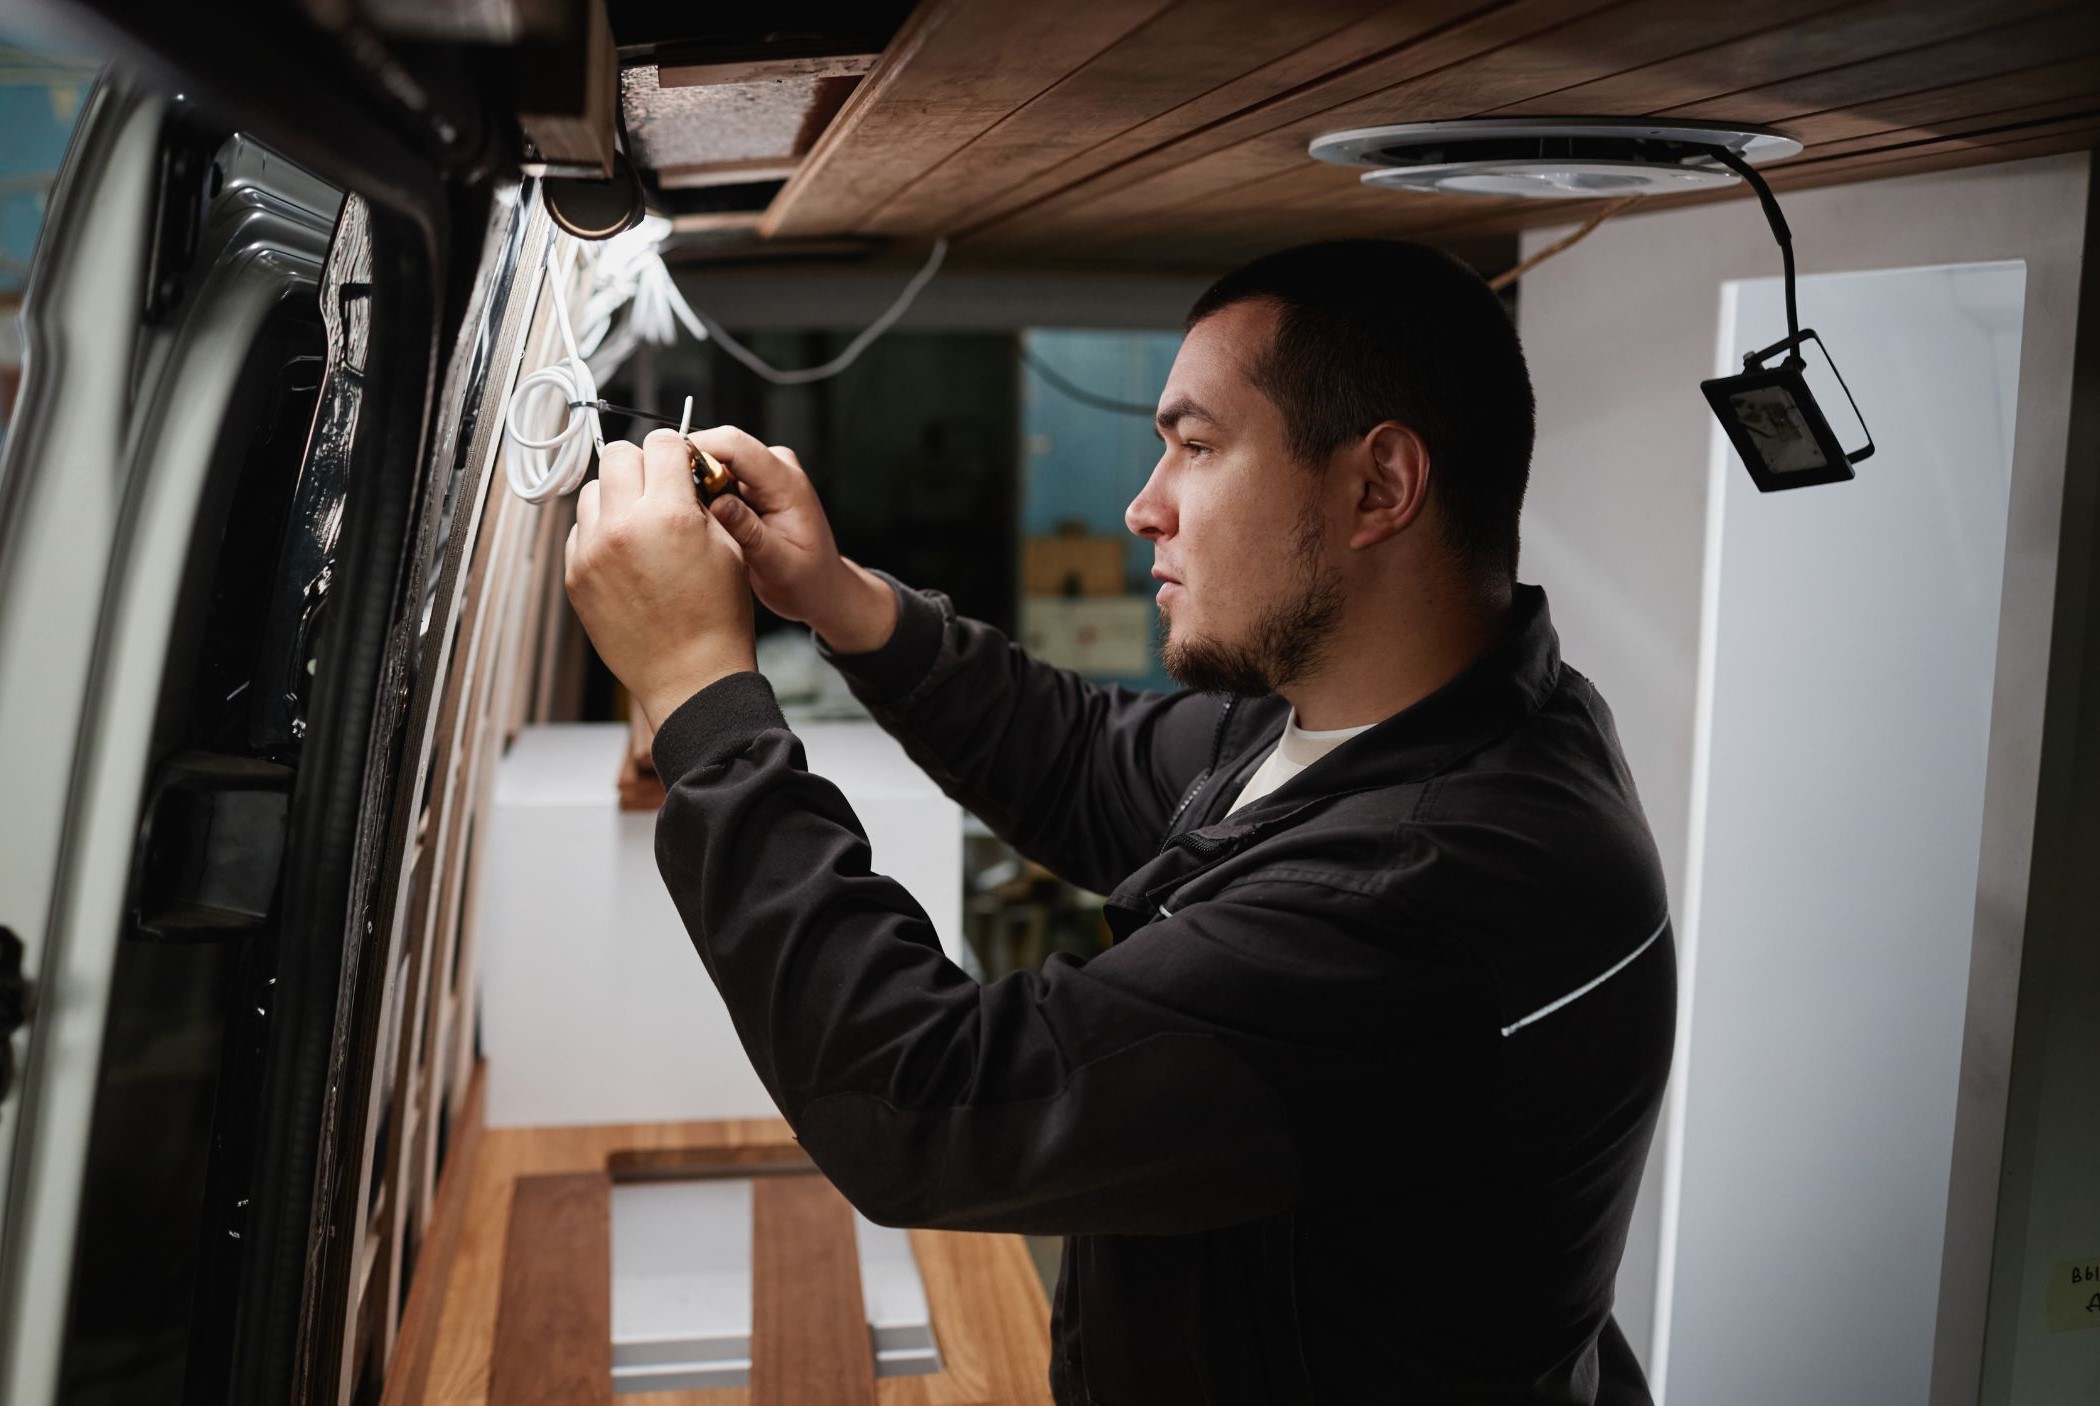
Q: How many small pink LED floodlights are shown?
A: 0